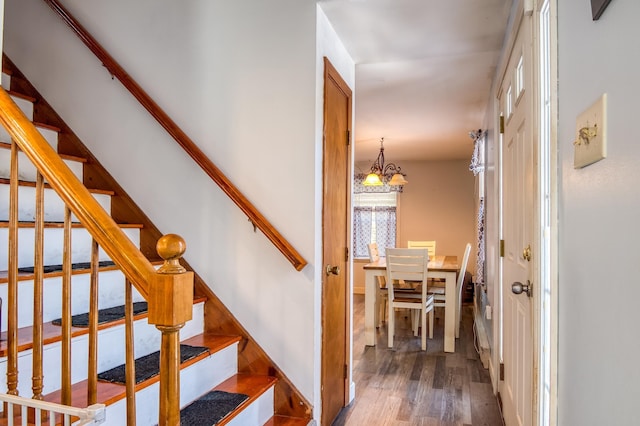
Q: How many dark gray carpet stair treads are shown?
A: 4